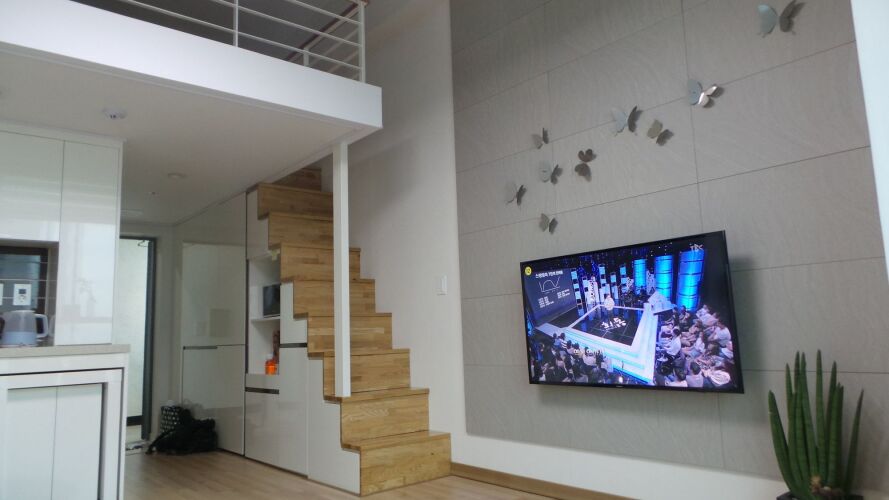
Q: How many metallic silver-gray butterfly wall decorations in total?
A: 9